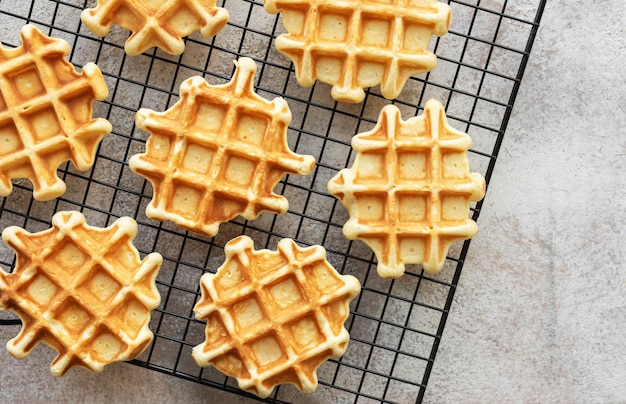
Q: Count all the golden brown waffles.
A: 7